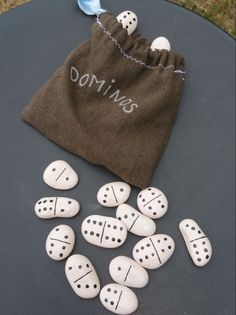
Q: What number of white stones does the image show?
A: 14